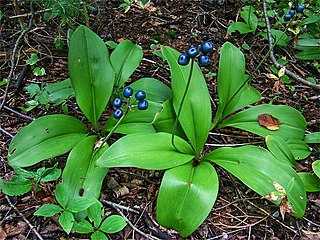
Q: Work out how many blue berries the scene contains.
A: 12